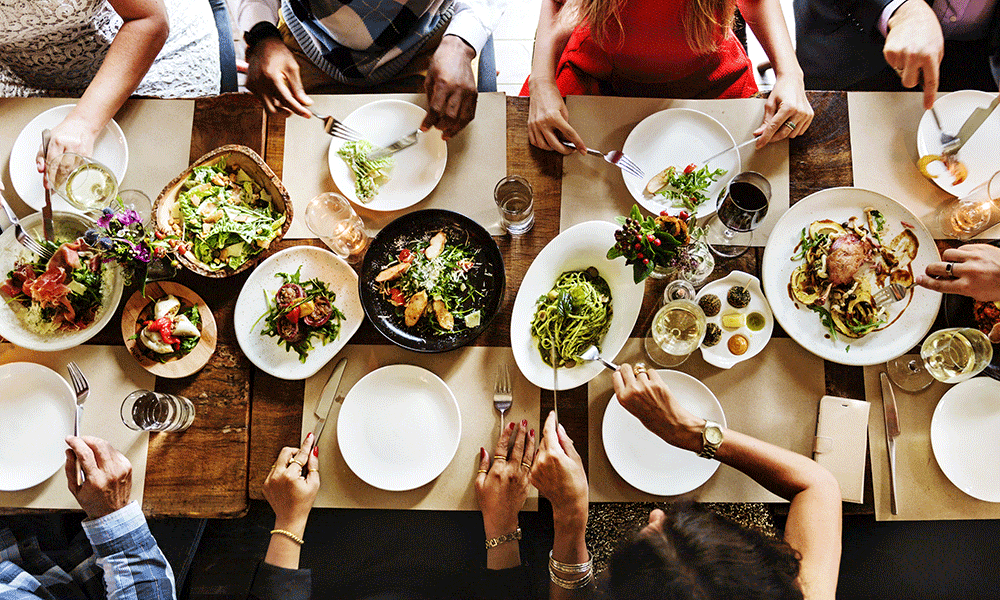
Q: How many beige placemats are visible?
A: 8